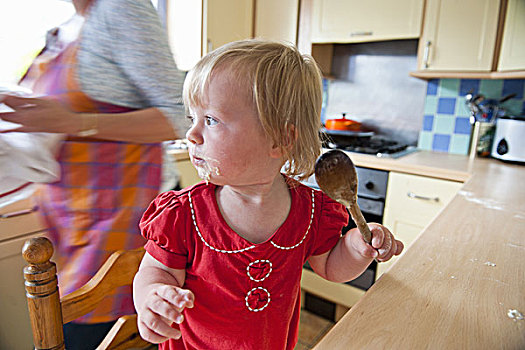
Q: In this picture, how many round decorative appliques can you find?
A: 2